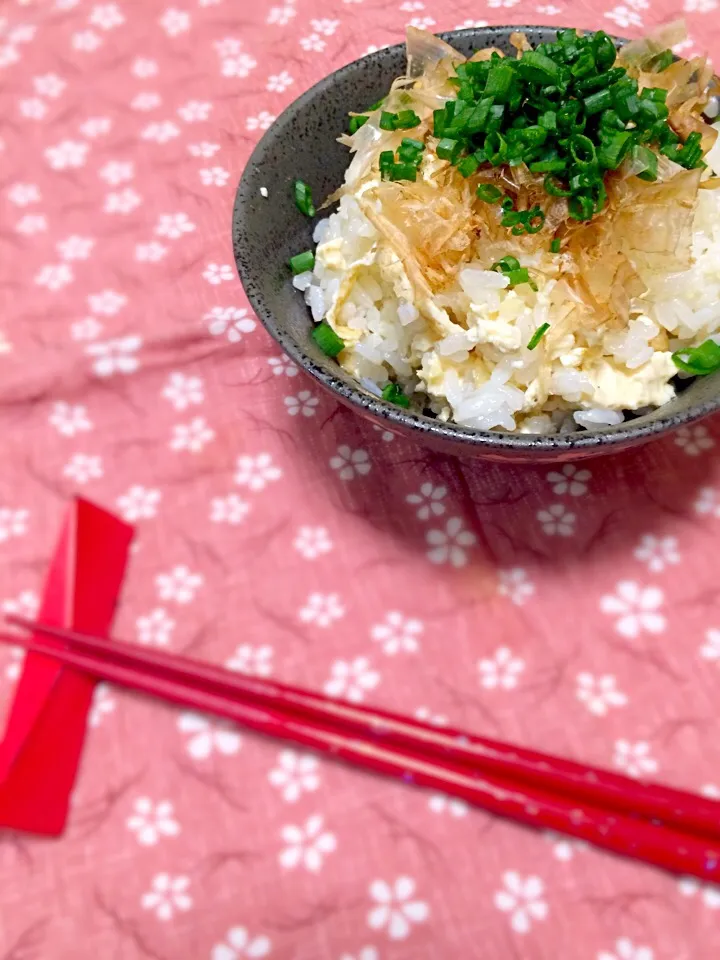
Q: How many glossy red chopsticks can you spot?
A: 2